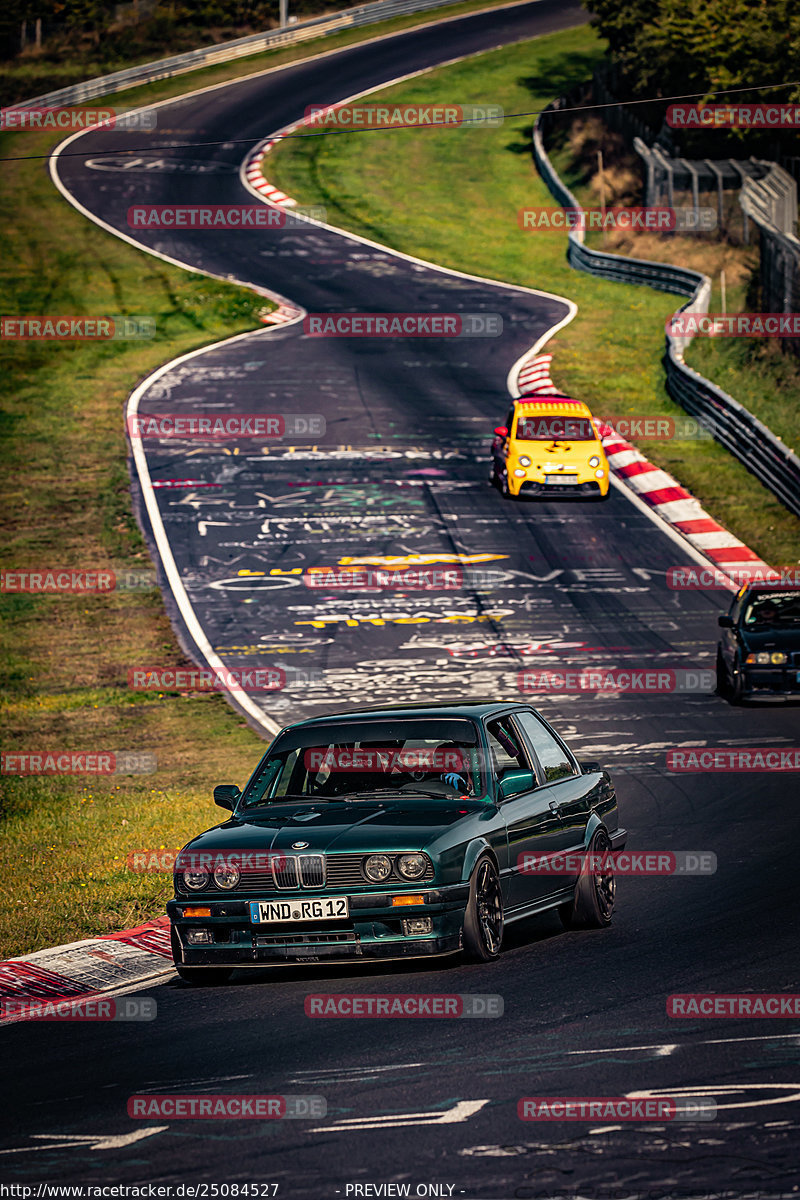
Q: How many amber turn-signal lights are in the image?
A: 3